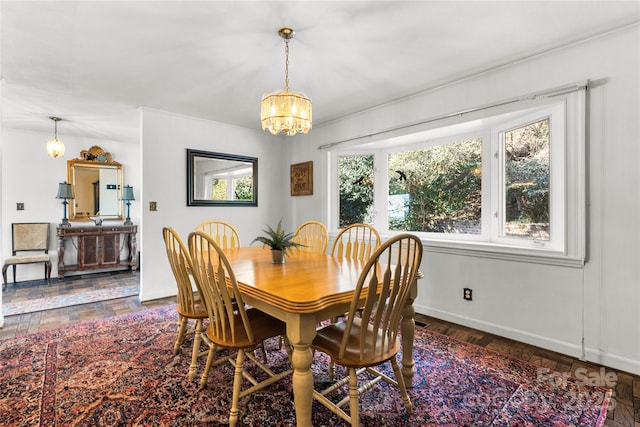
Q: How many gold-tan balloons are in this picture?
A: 0